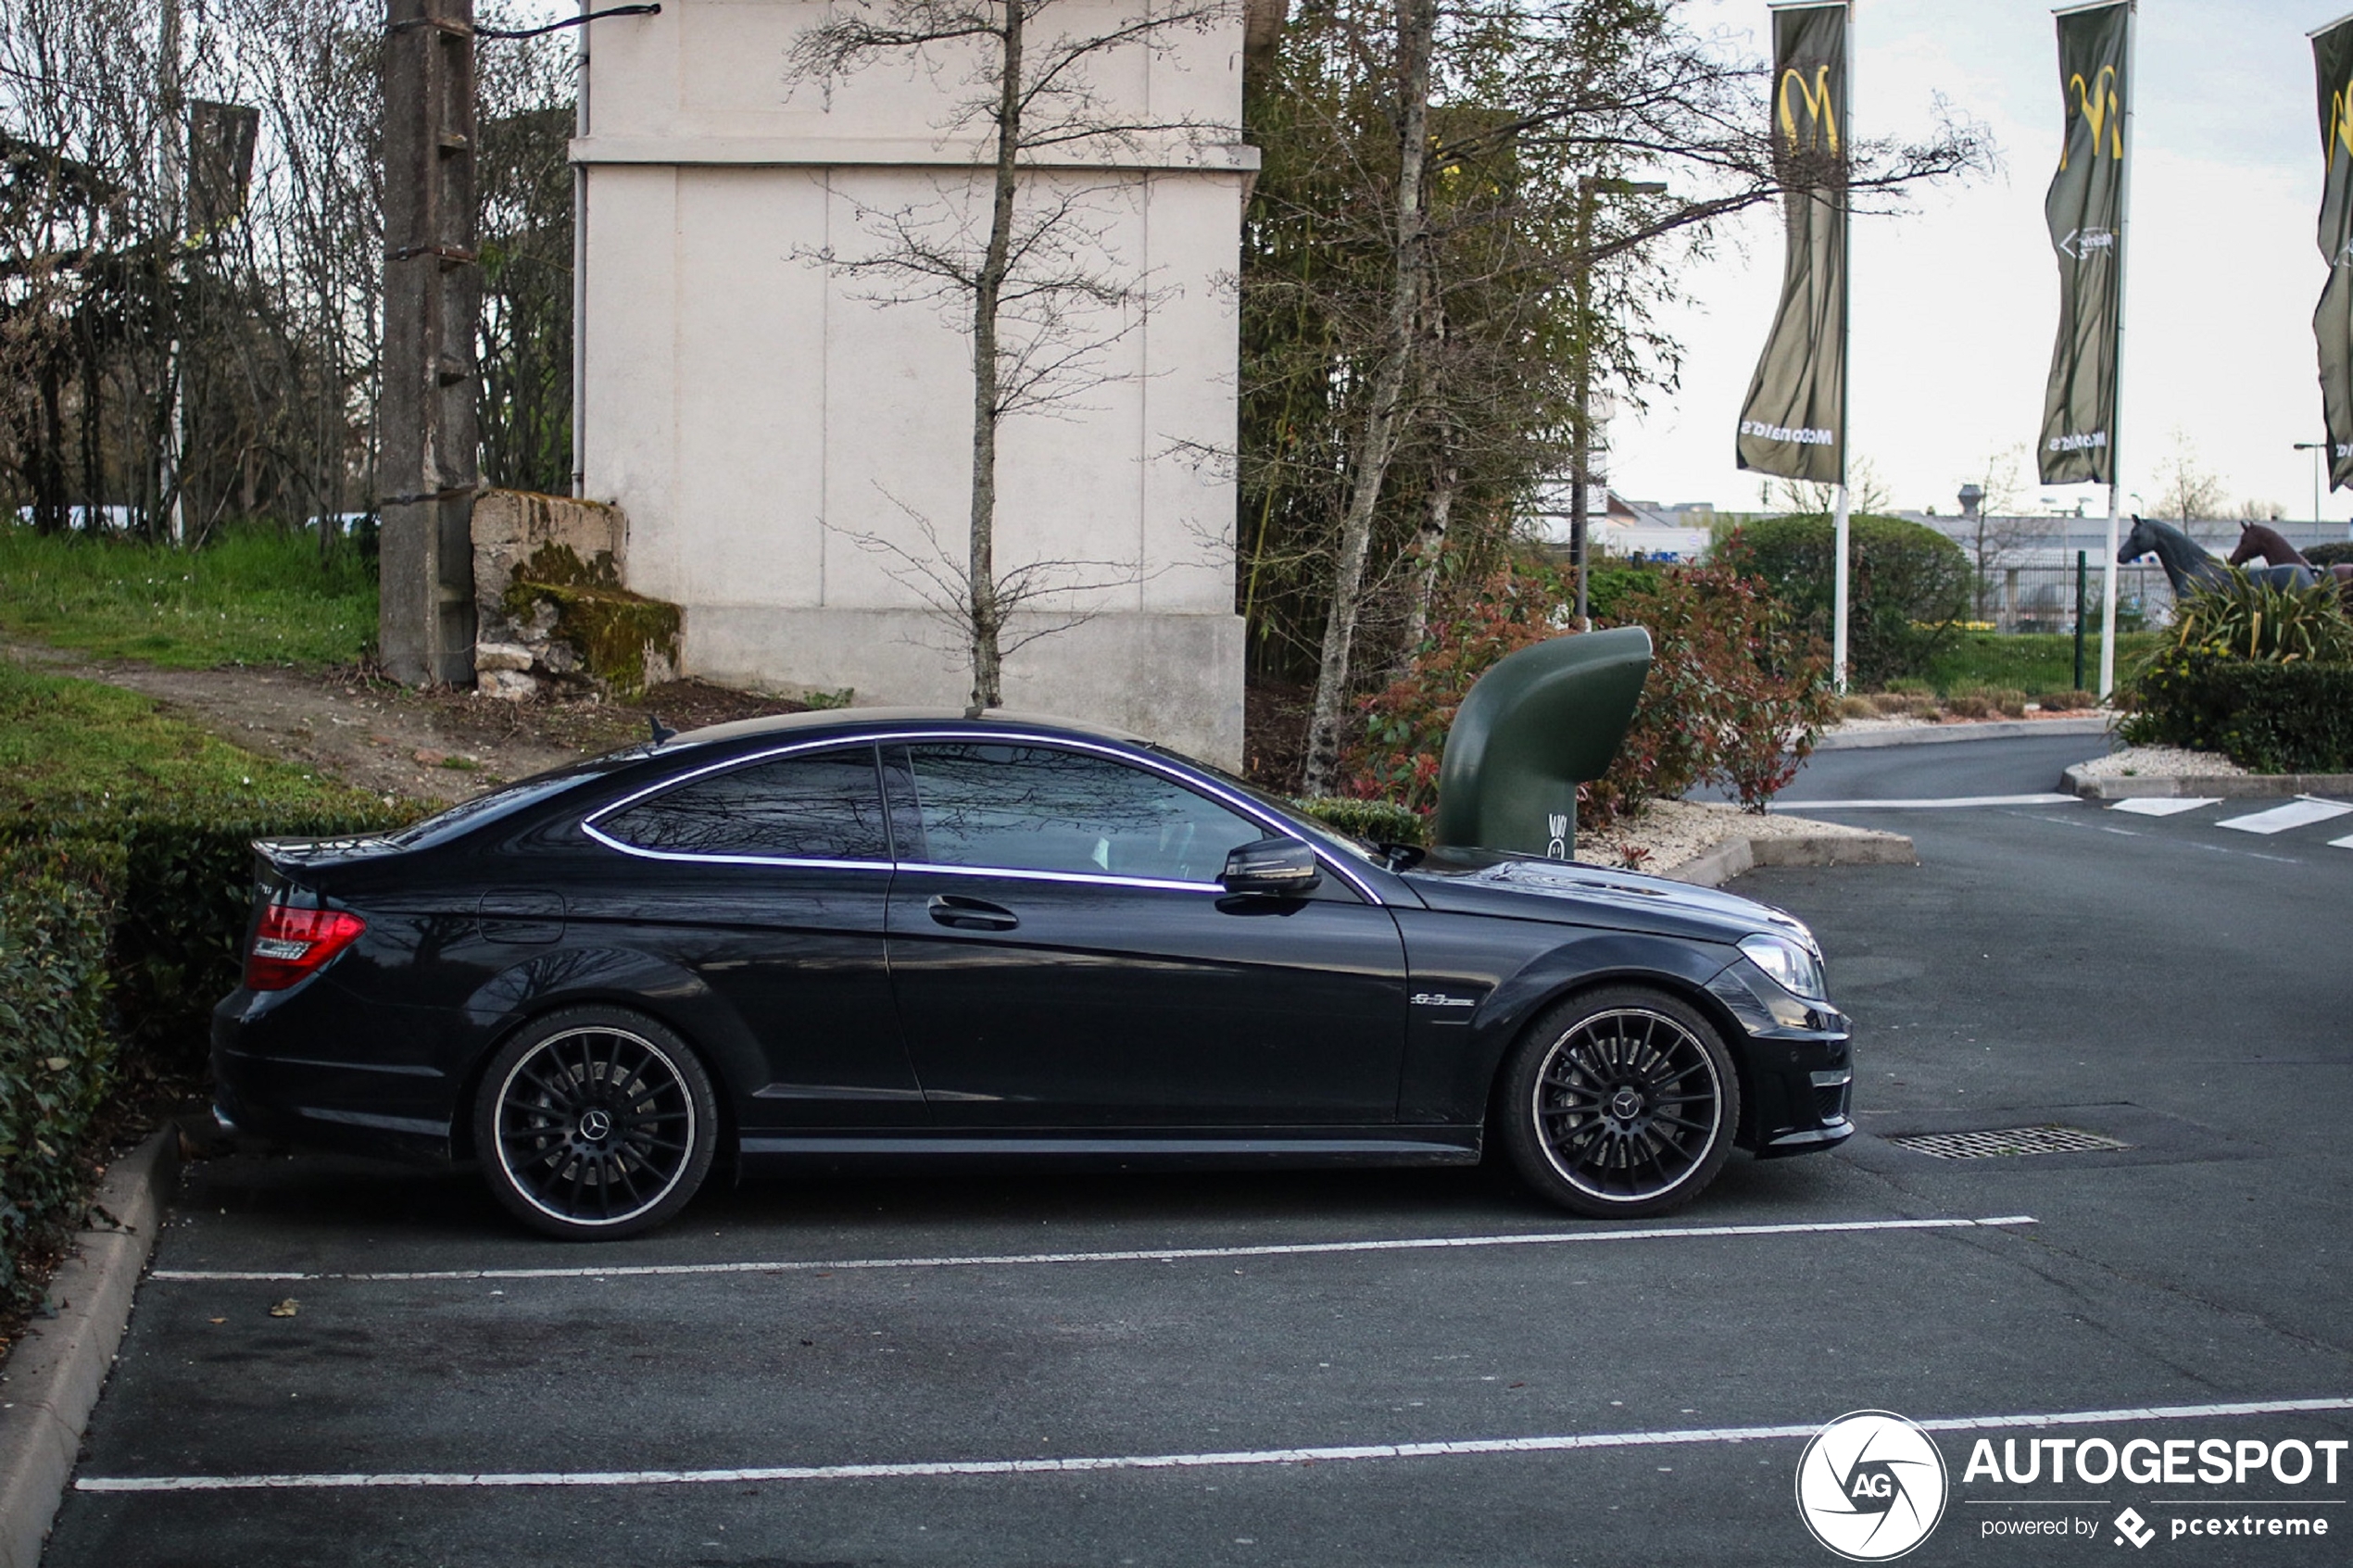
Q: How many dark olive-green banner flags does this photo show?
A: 3